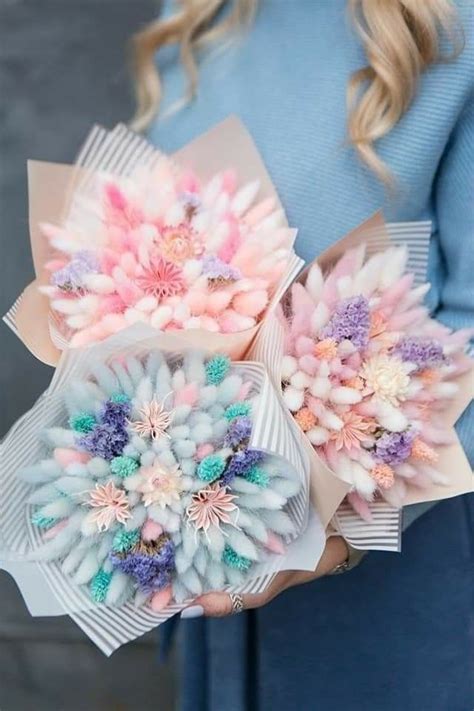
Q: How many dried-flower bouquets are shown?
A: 3